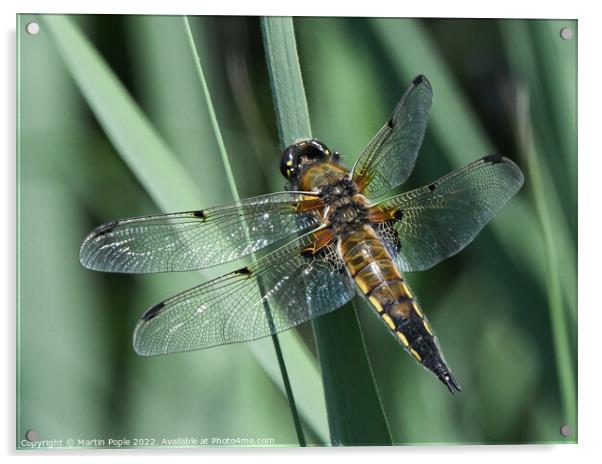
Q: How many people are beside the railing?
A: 0